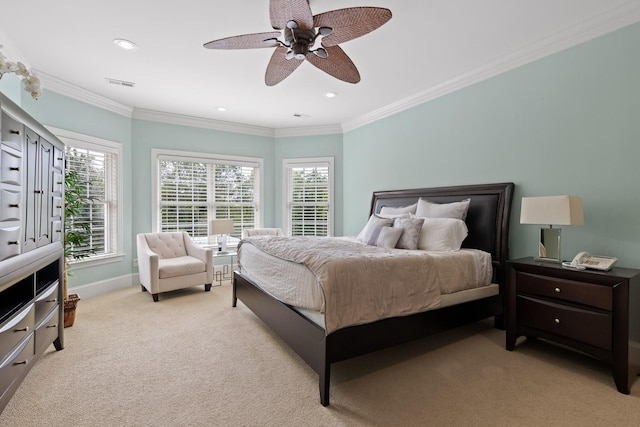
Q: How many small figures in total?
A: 0